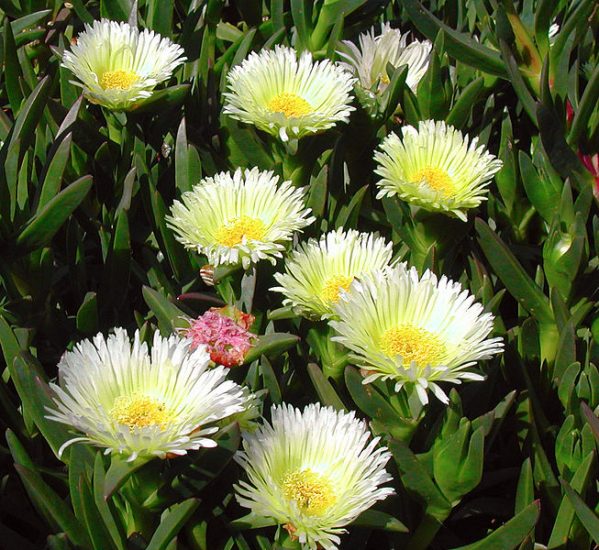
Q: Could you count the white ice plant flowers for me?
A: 9